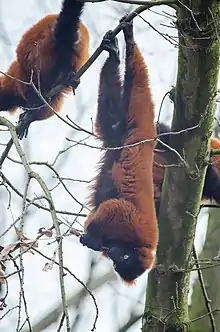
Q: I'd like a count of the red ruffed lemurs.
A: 3